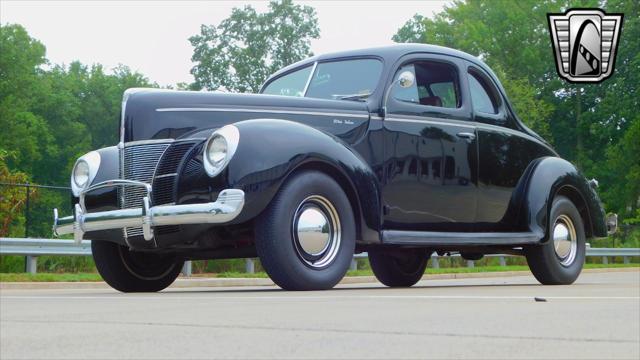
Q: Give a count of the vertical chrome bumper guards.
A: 2